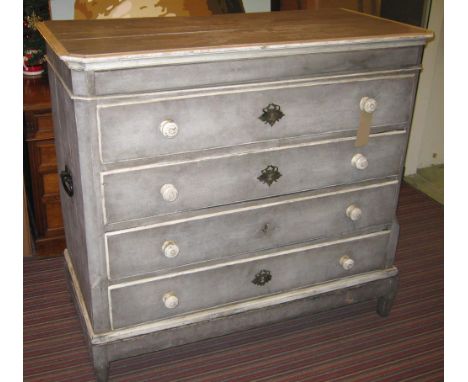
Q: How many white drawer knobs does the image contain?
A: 8